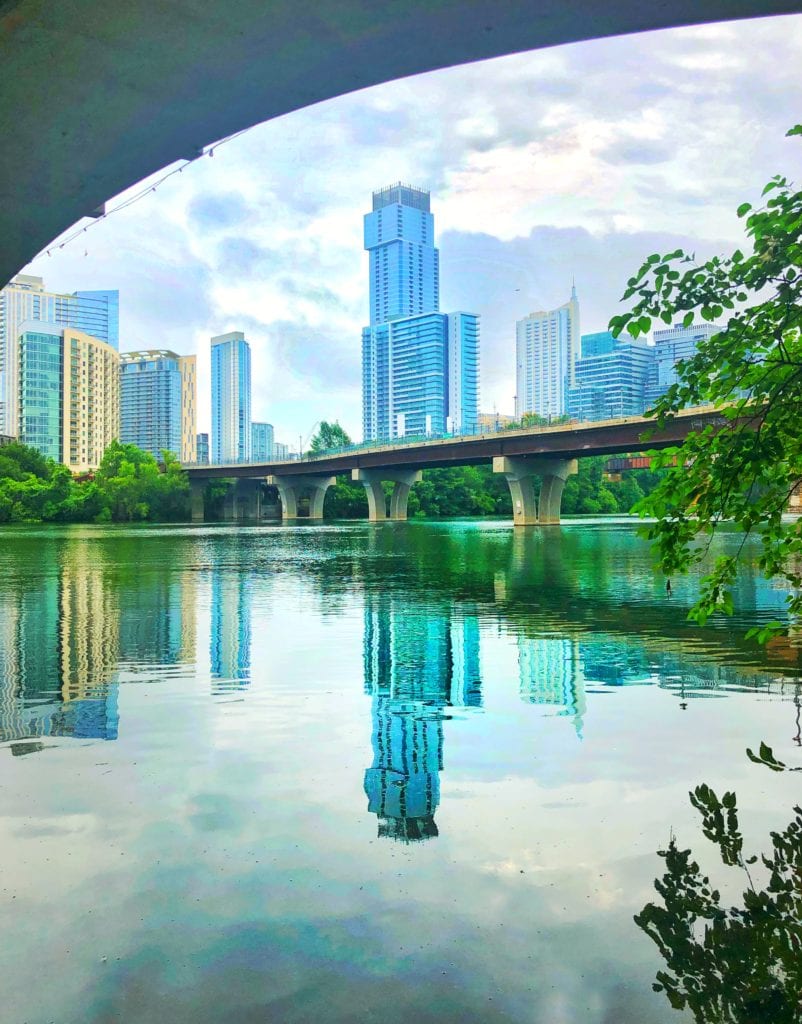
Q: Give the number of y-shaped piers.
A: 3